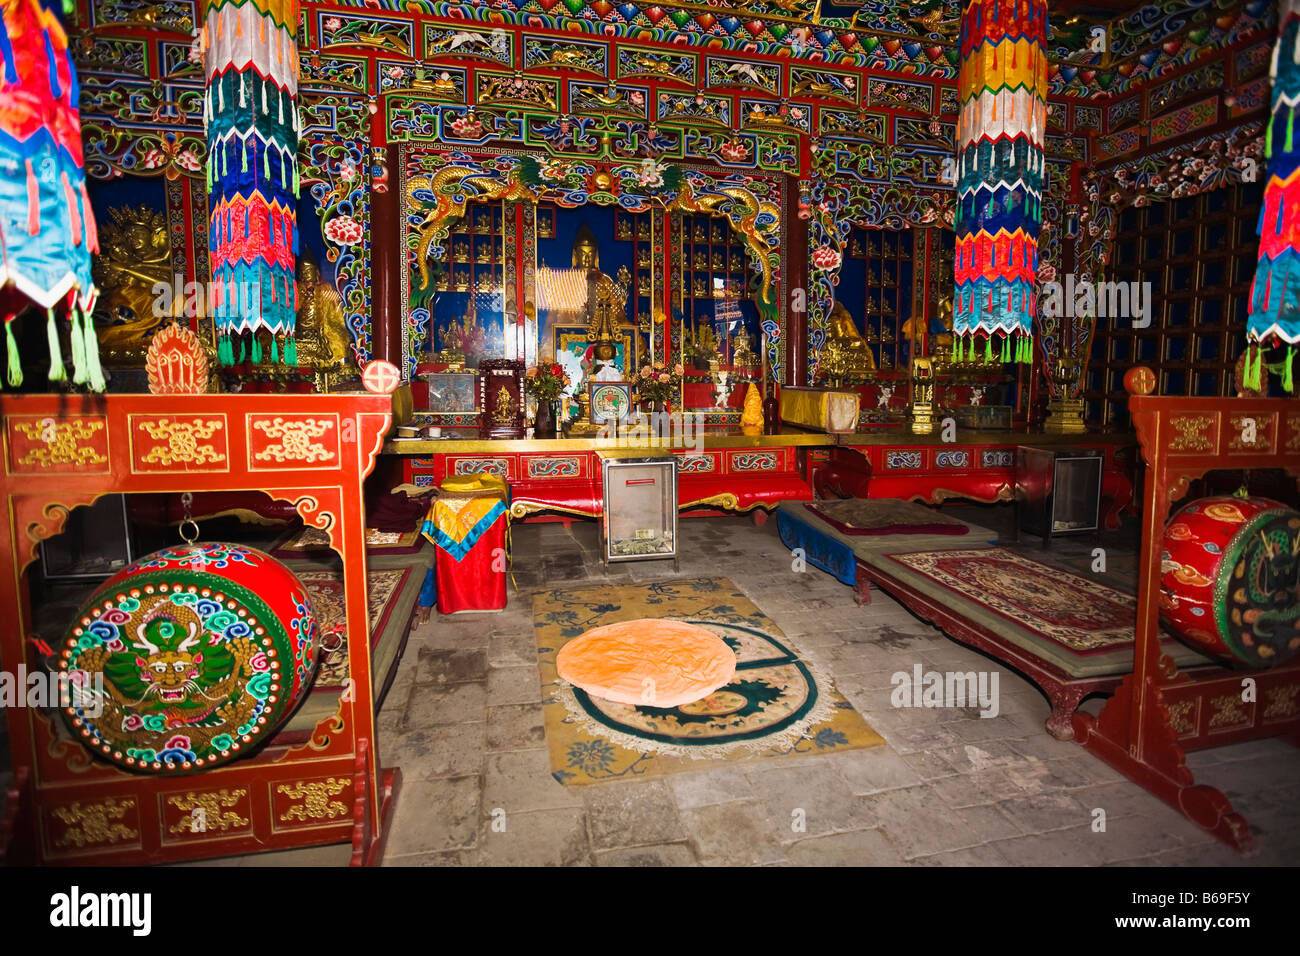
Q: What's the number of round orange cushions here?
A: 1